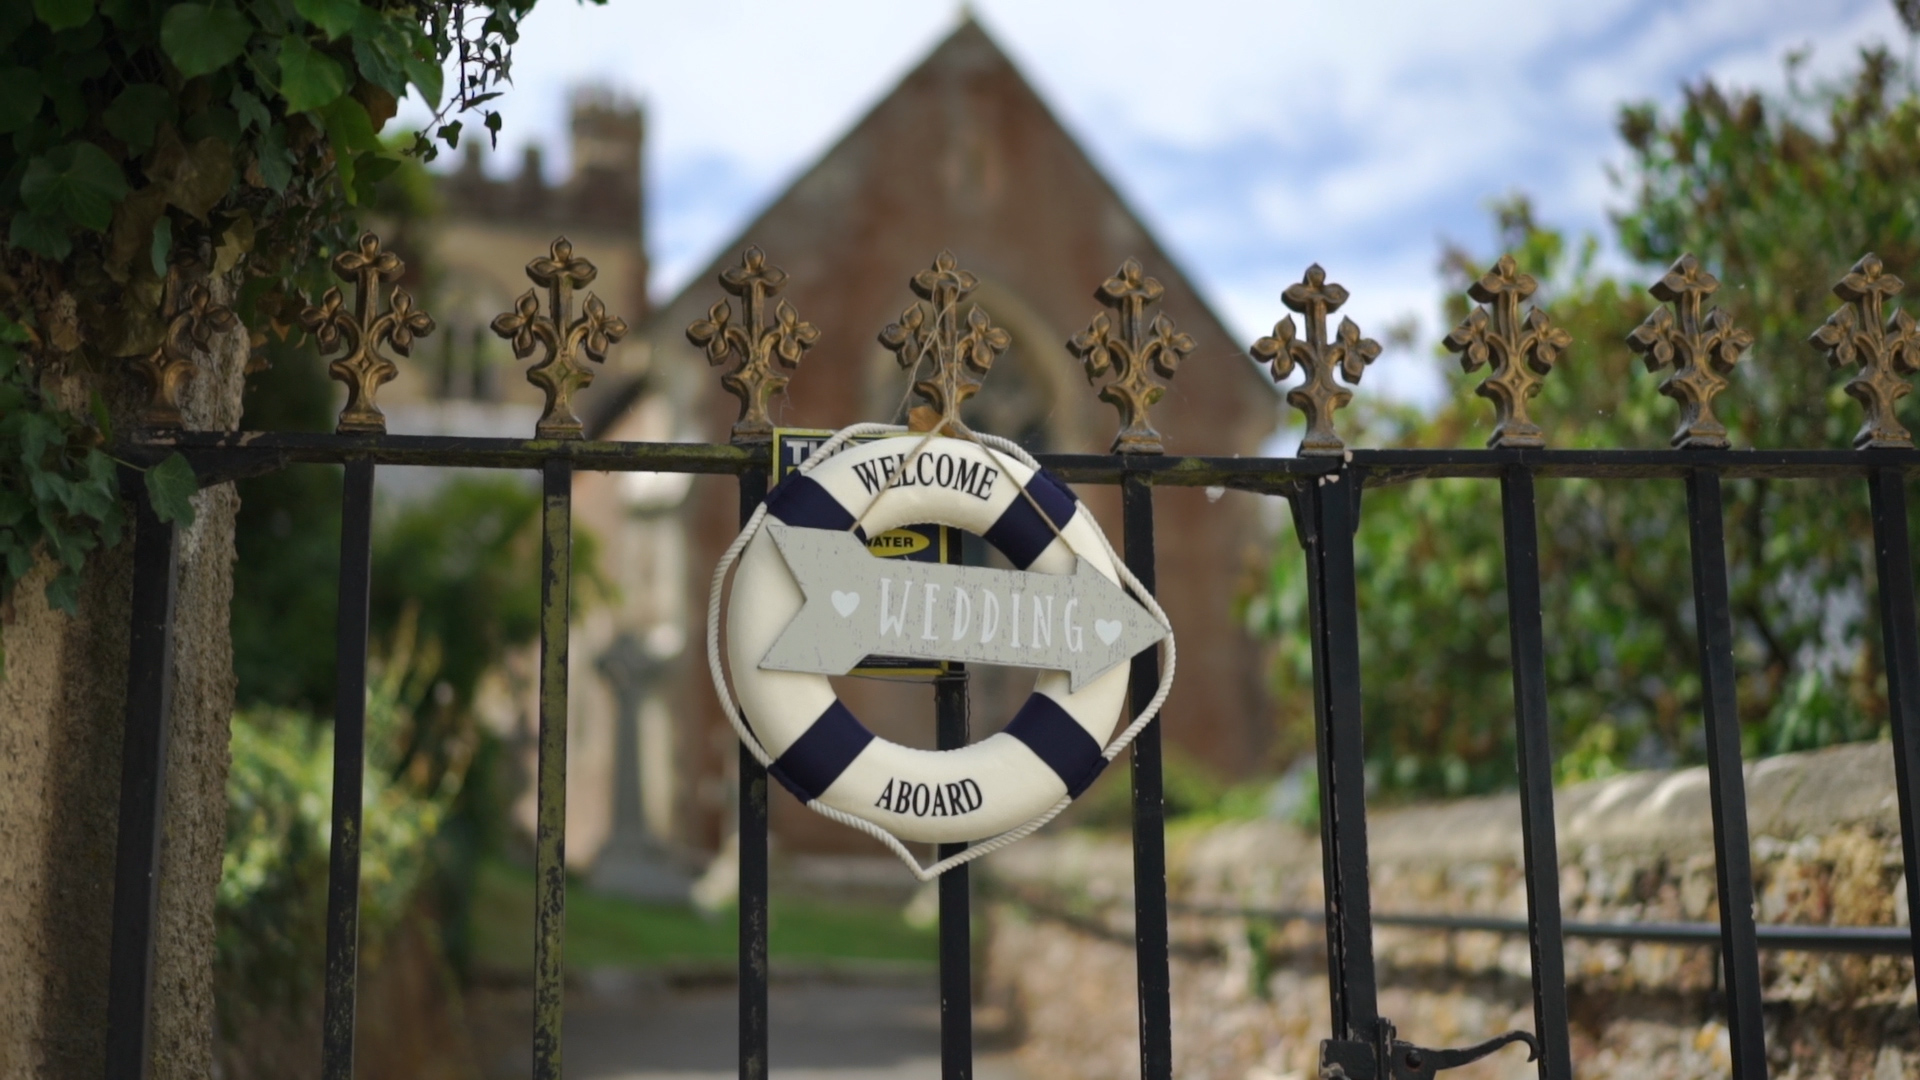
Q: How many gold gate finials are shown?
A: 10